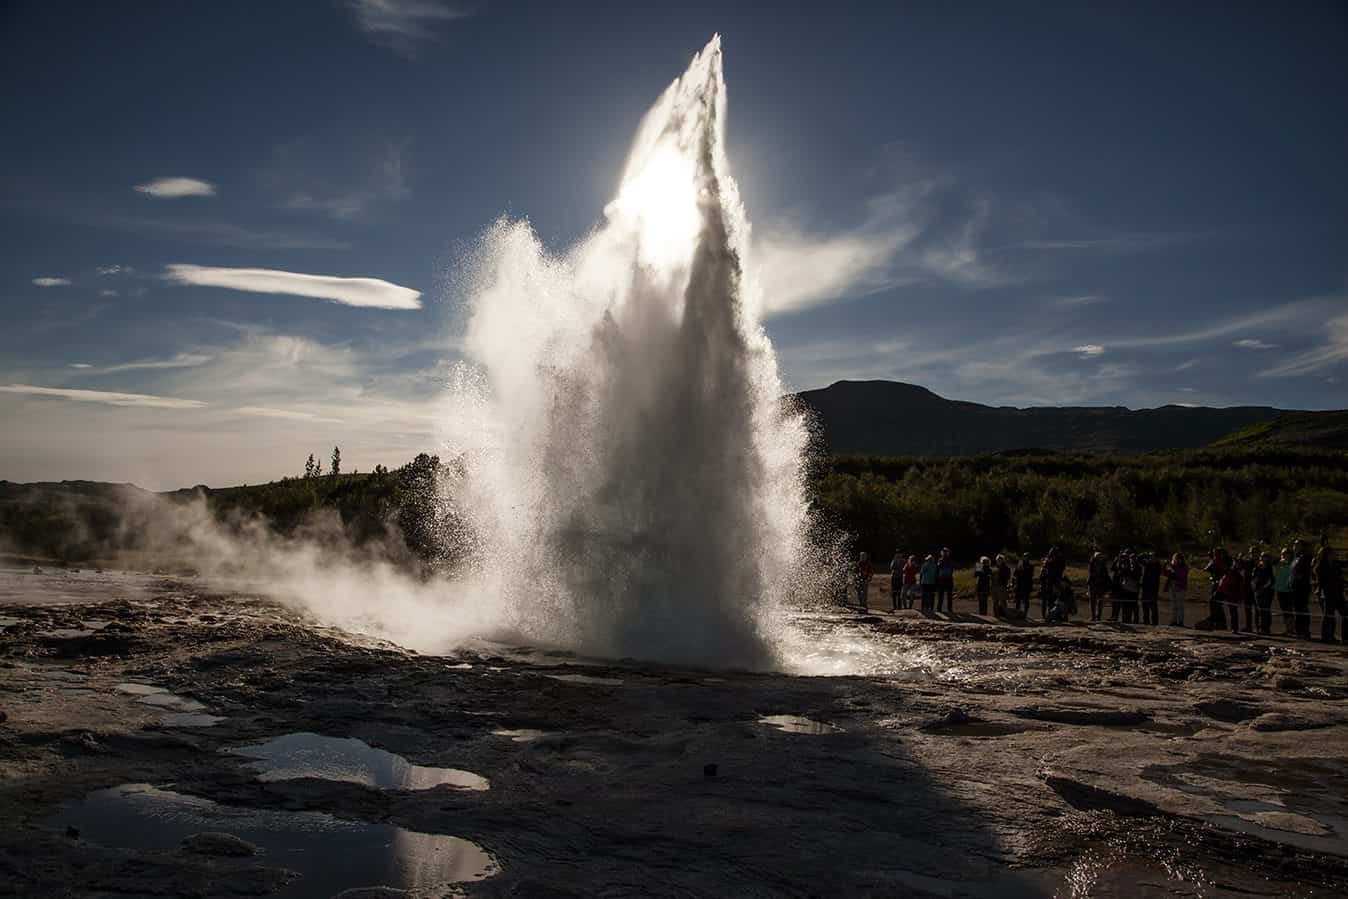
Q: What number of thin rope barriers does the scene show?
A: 1